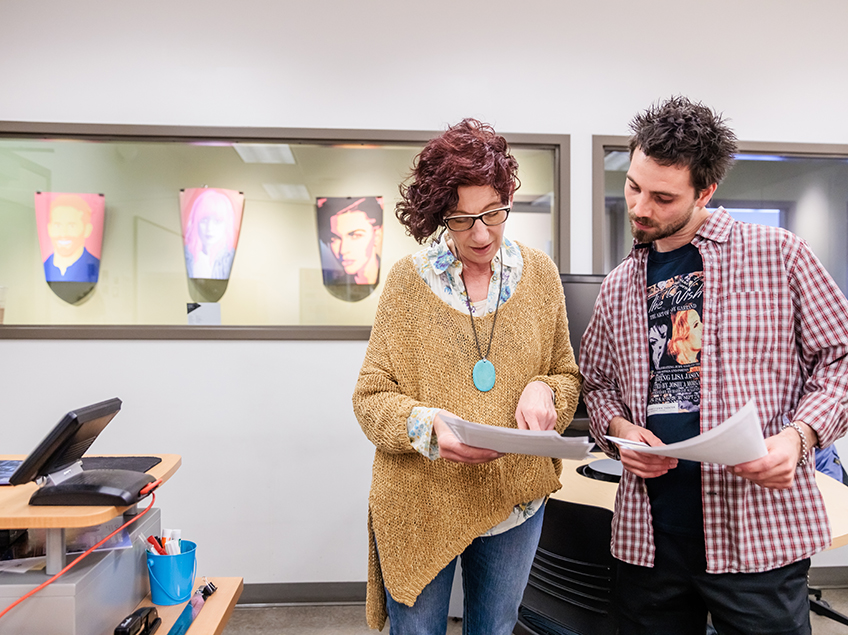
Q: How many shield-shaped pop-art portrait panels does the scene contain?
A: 3